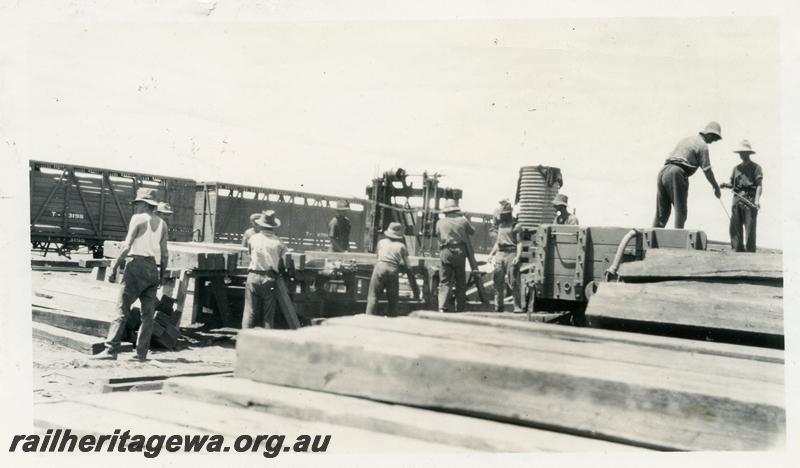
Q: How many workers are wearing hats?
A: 11